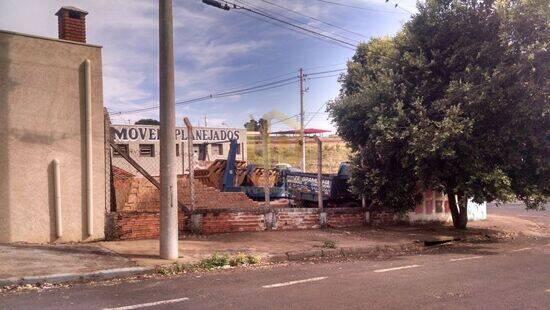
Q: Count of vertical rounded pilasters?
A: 2